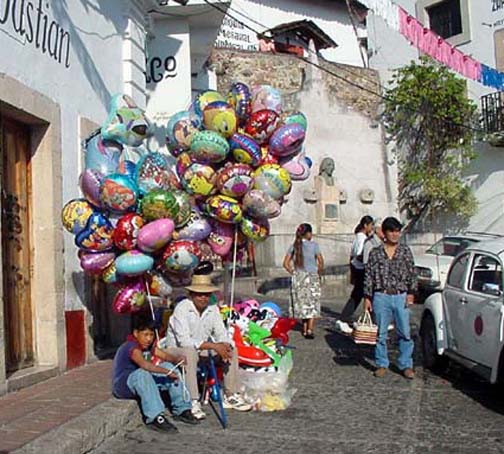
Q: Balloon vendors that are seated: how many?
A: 2